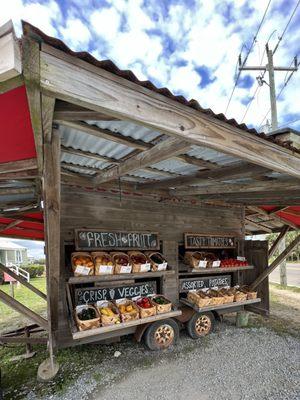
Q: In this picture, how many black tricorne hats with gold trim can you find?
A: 0